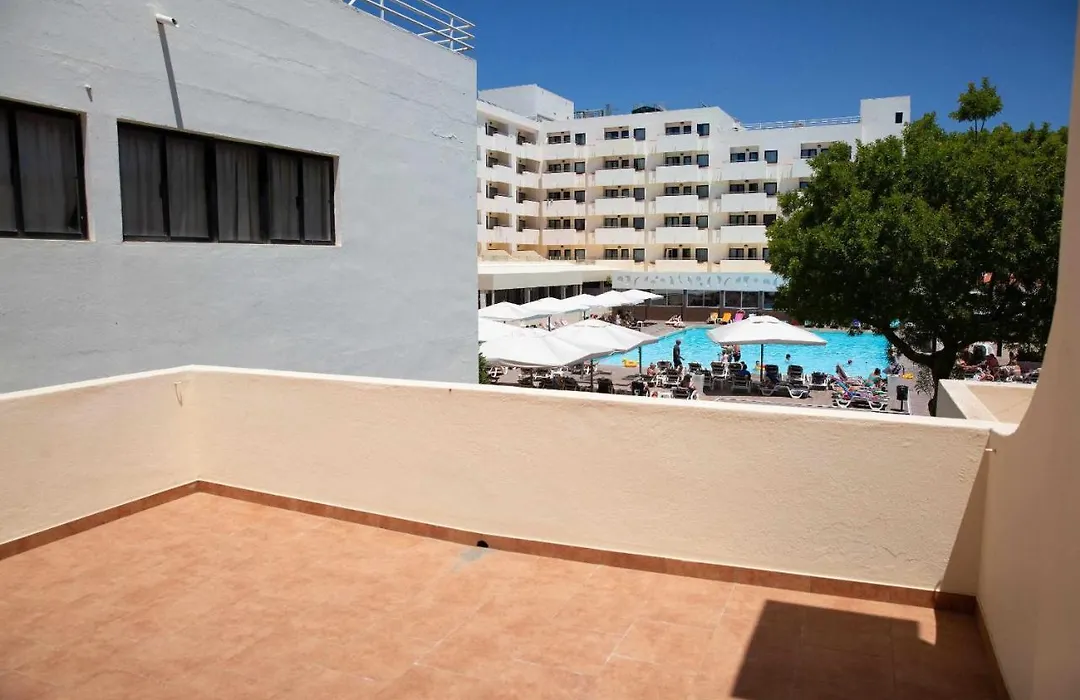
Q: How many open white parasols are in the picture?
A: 9